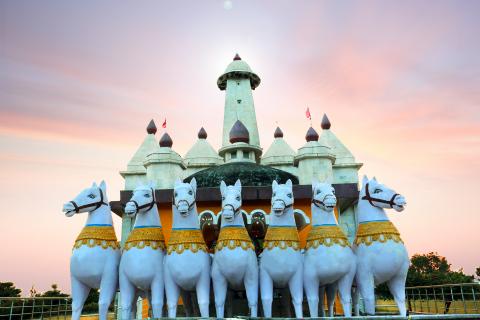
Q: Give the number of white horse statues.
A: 7